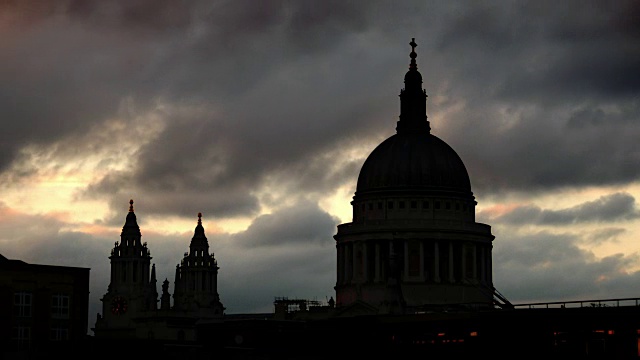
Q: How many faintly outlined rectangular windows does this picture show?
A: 4